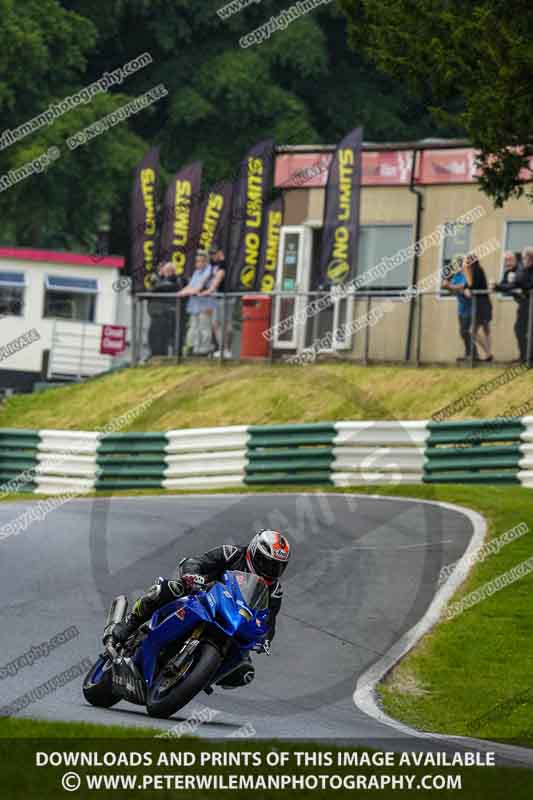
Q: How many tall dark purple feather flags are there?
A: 6